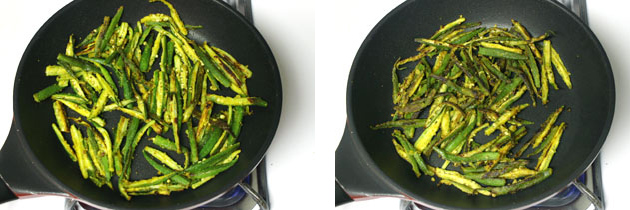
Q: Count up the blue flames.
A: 2